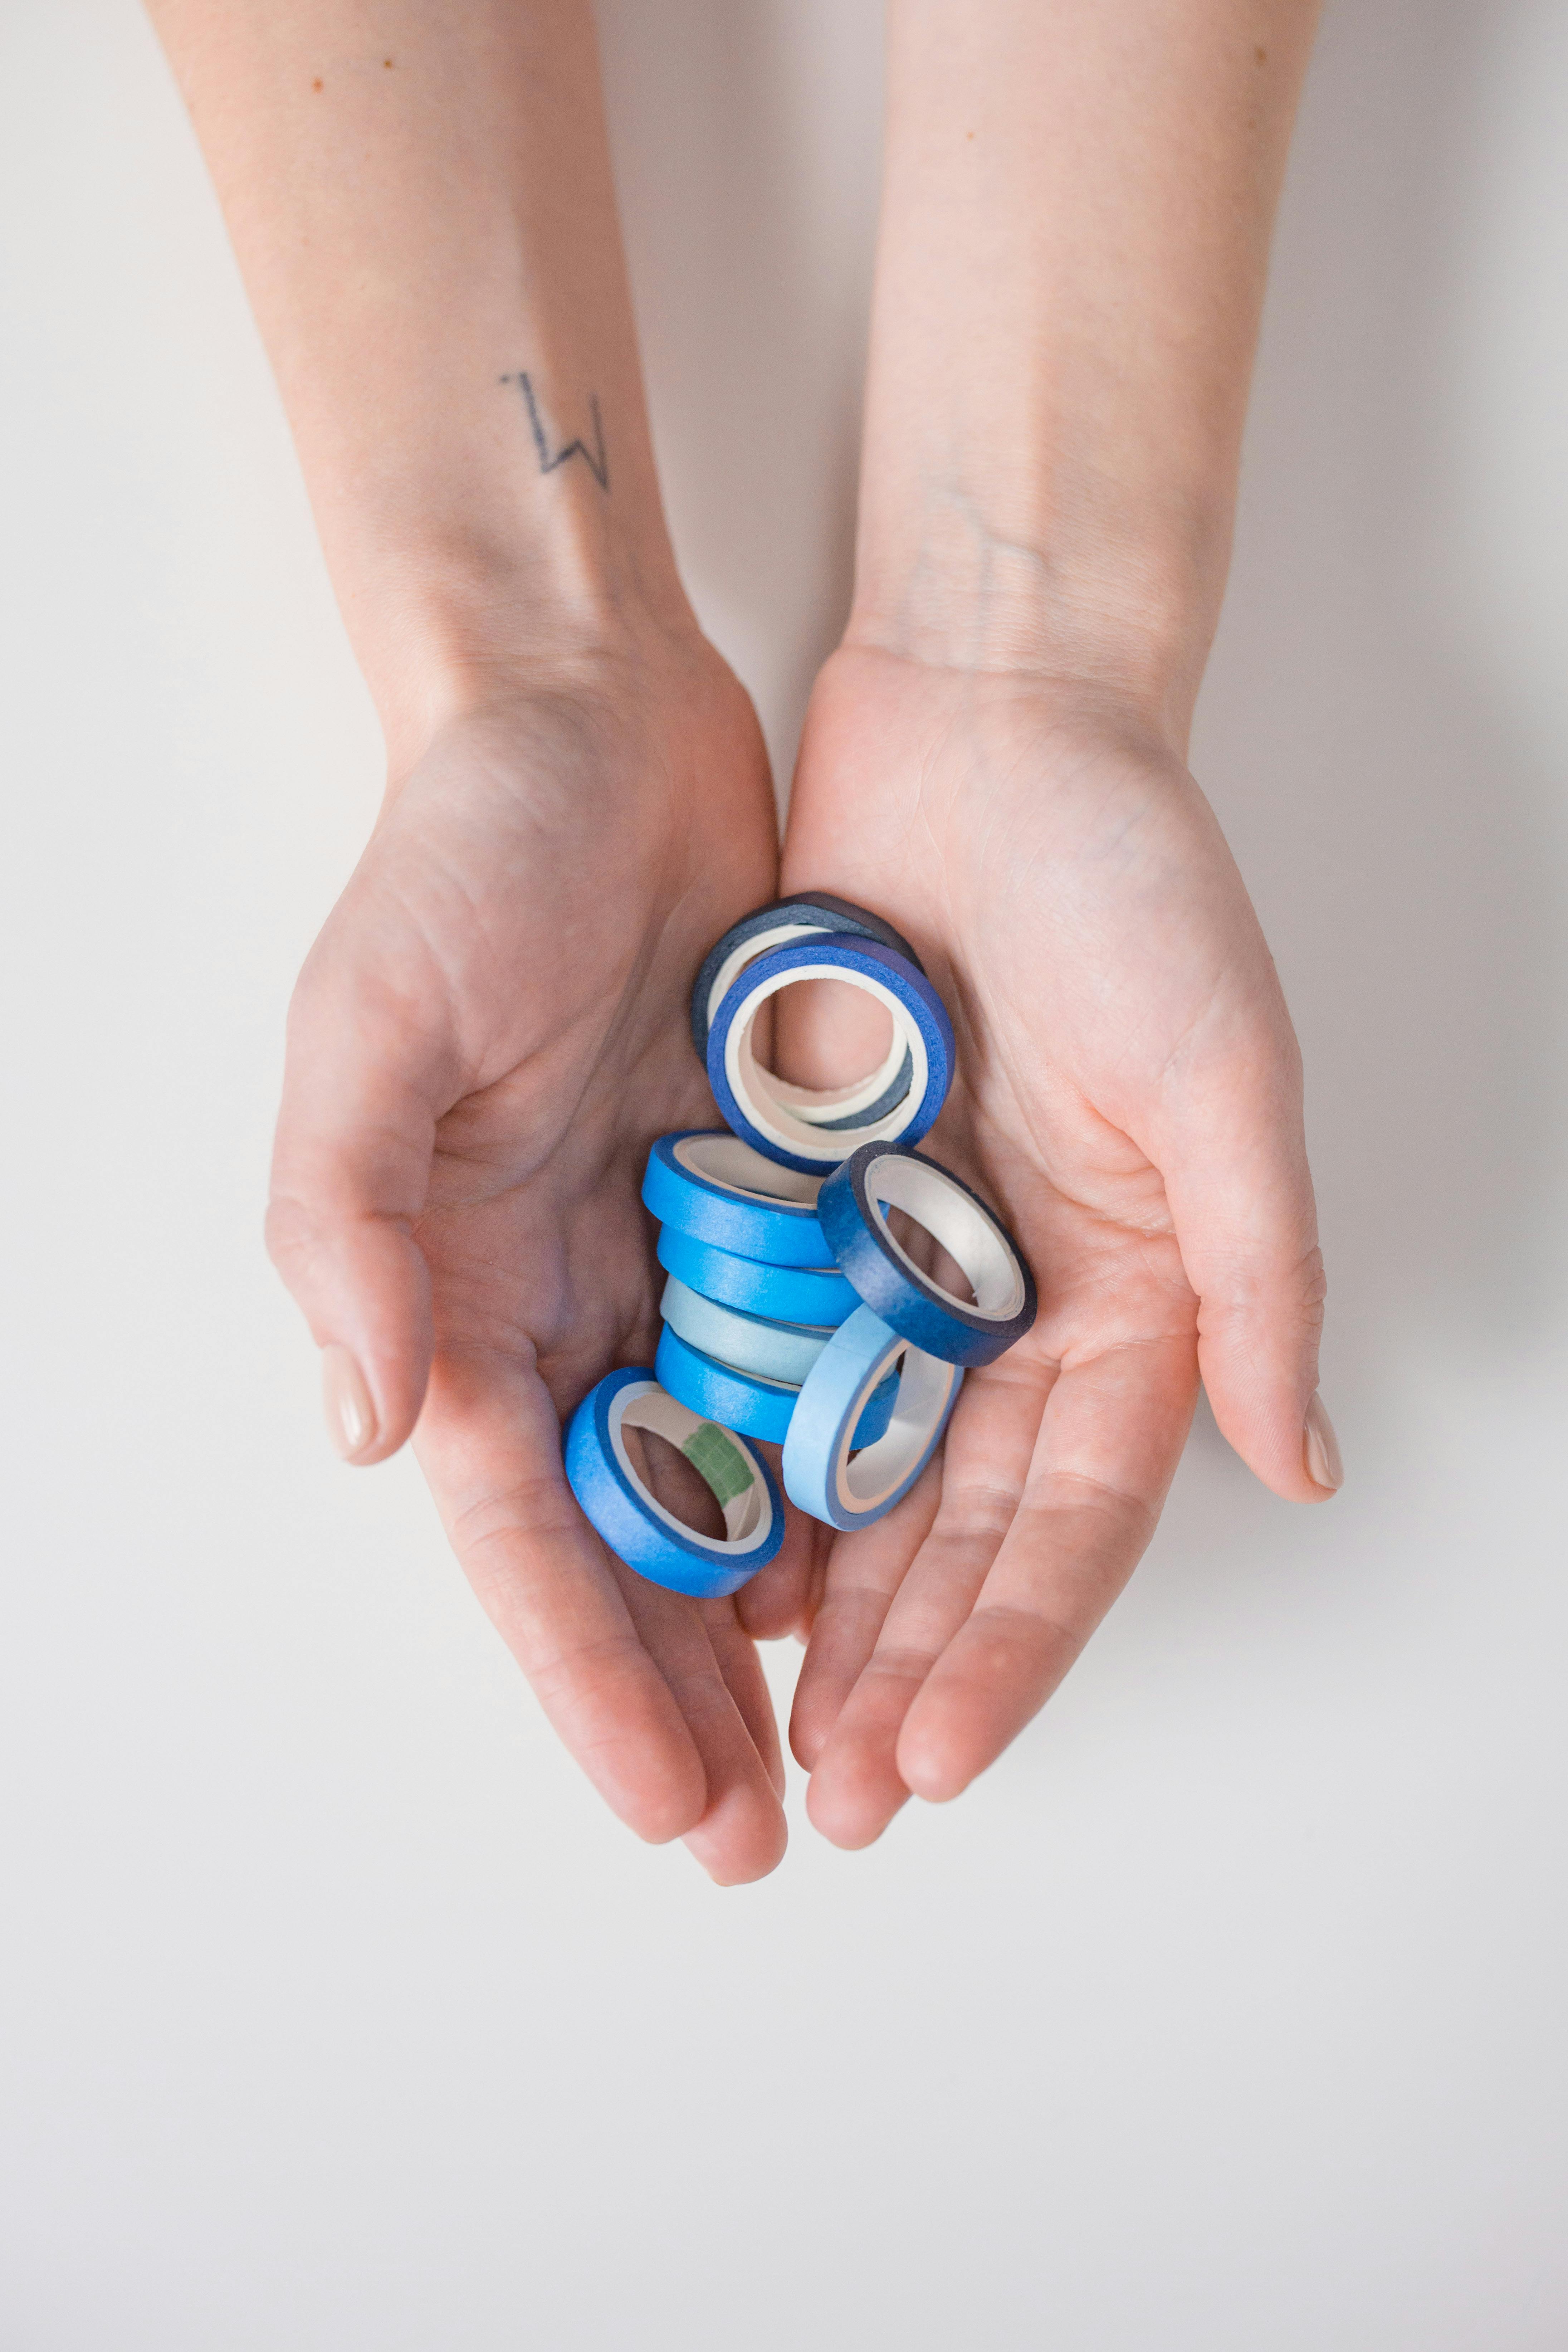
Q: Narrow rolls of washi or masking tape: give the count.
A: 9